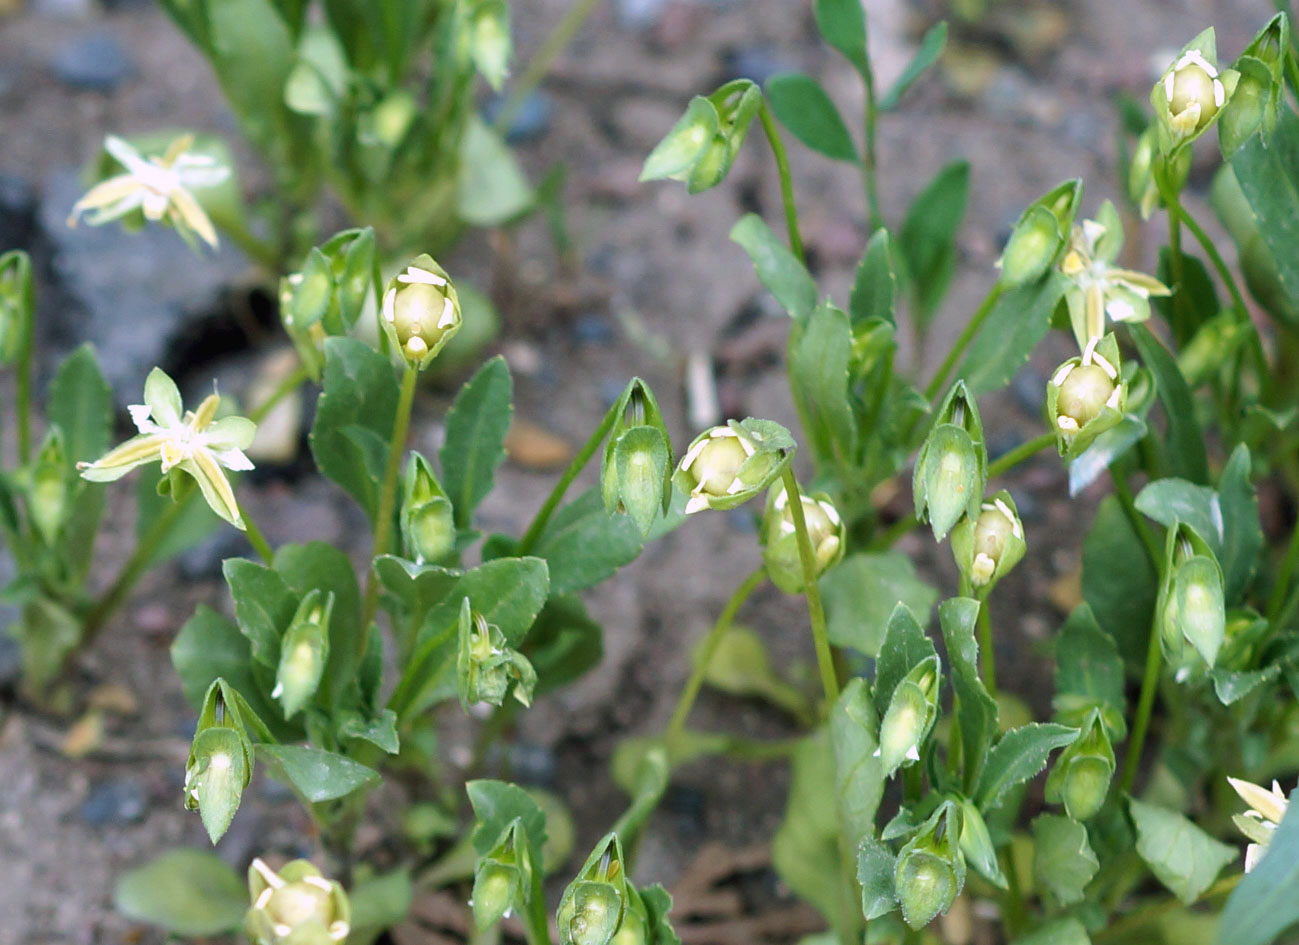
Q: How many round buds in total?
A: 7